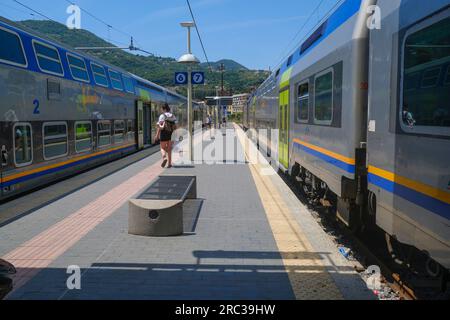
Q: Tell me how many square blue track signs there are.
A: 2